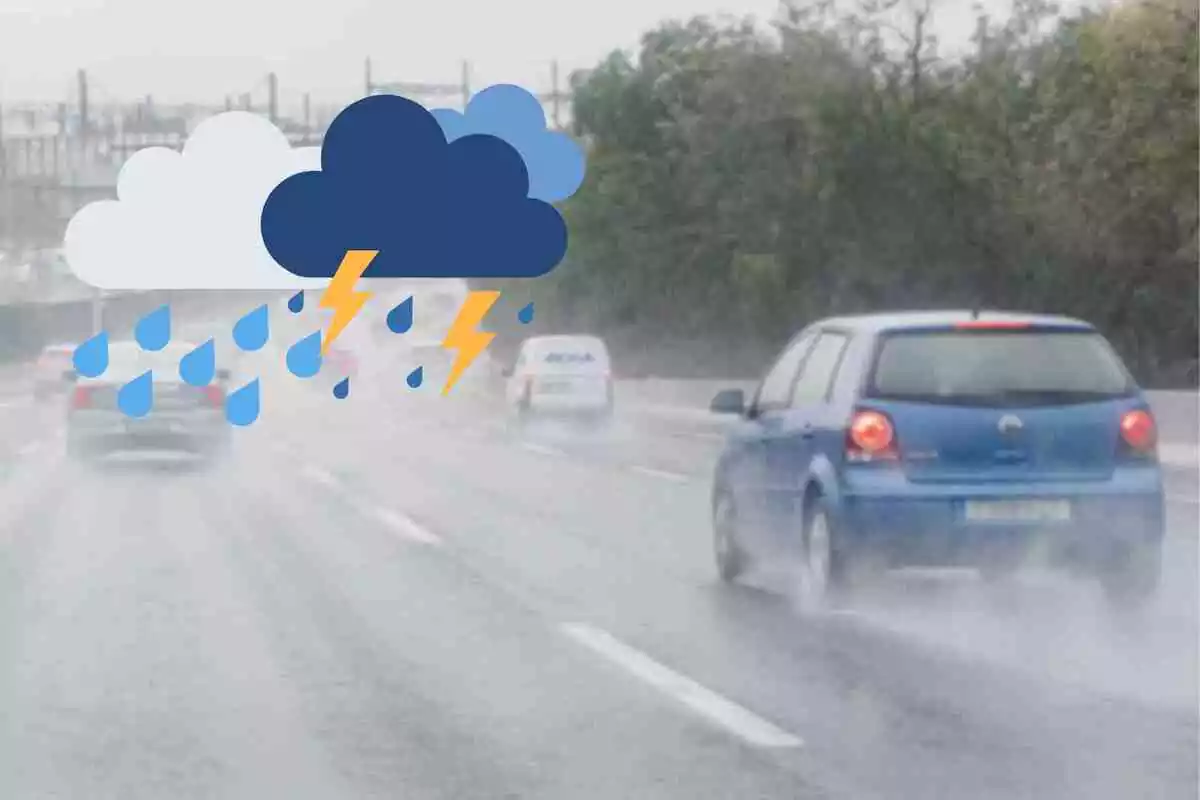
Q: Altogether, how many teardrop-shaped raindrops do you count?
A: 12